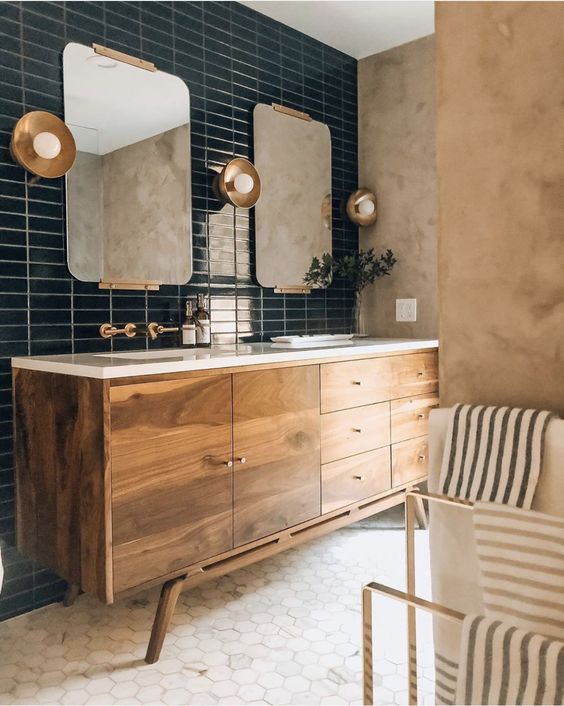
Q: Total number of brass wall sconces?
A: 3